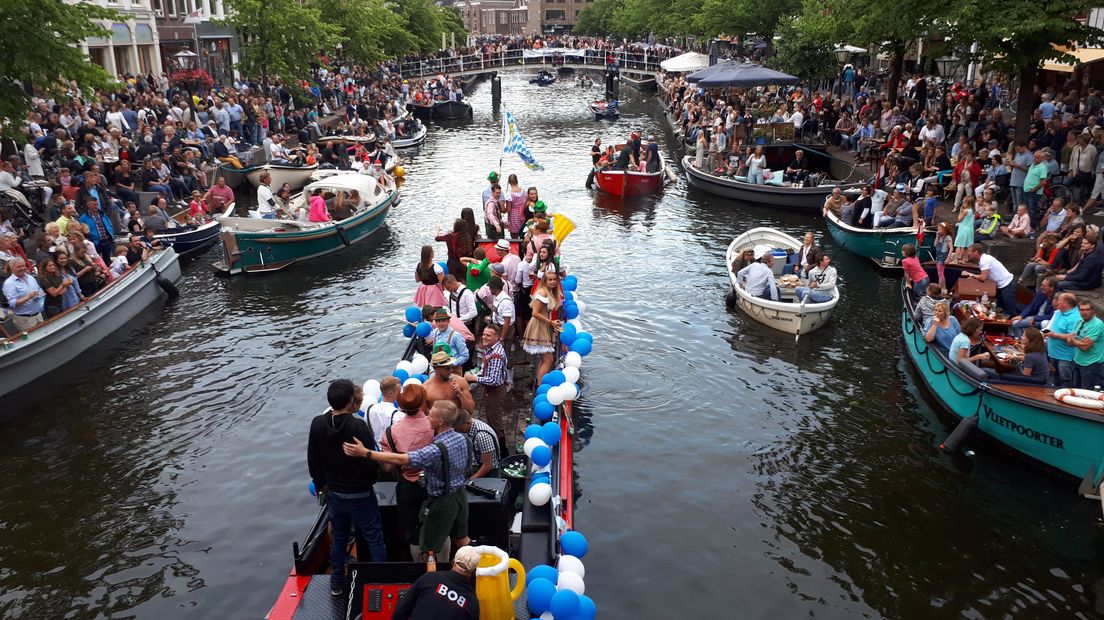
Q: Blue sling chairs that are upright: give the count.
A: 0